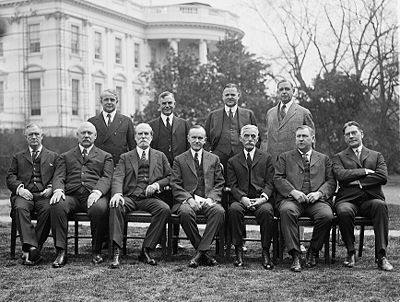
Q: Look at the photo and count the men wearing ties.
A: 11